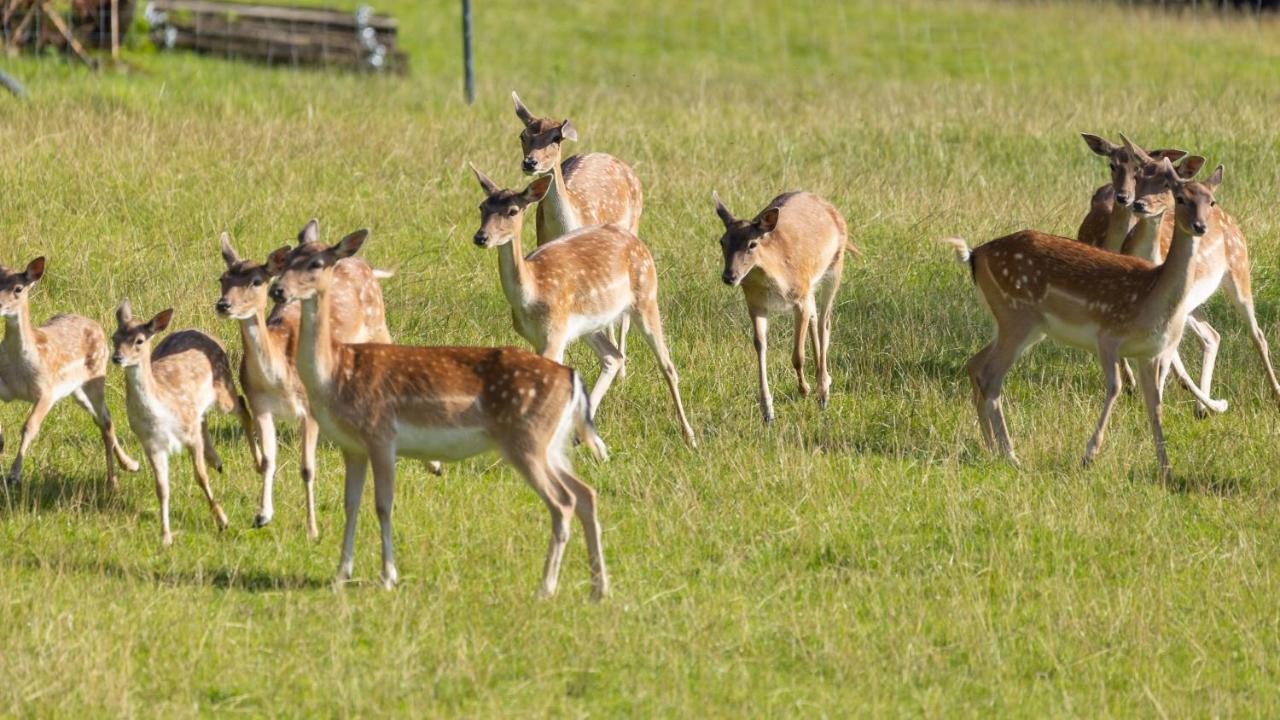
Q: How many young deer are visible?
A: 2